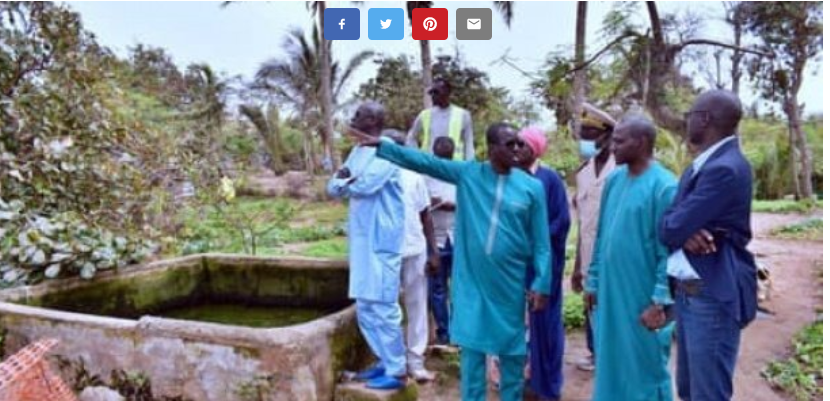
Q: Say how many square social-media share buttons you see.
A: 4